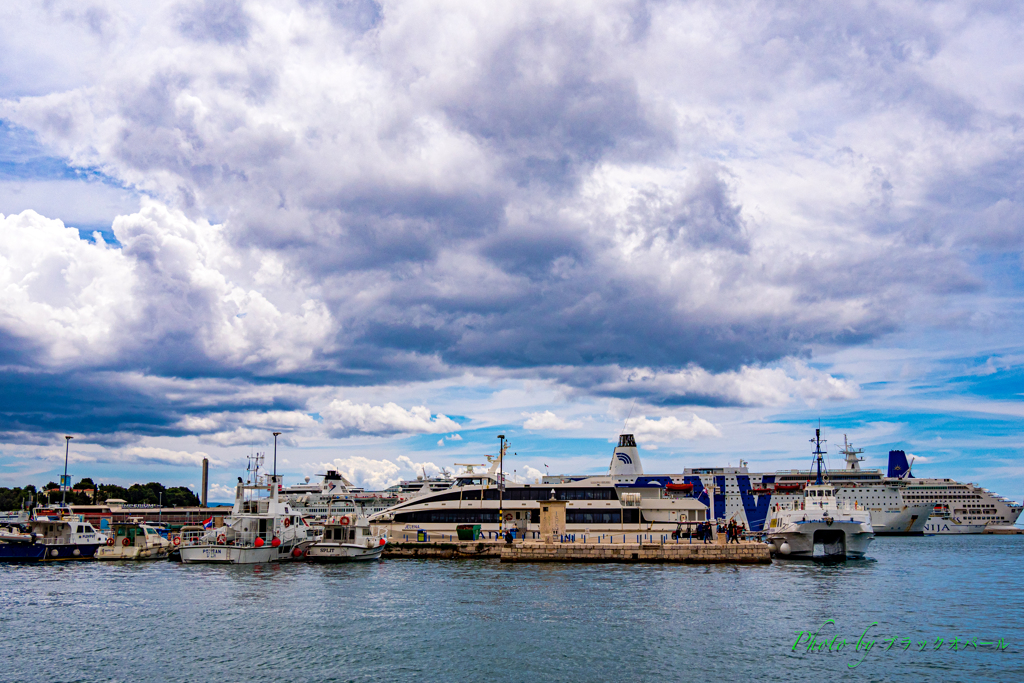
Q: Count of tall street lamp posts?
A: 3